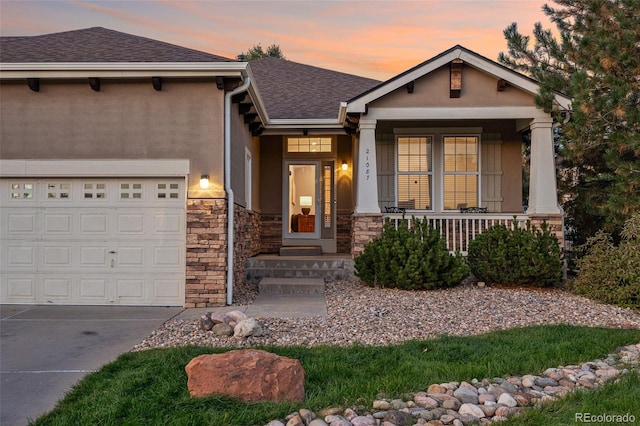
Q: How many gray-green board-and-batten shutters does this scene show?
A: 2